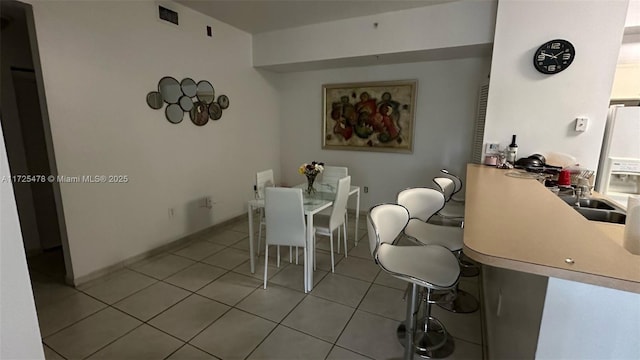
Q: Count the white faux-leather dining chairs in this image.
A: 4